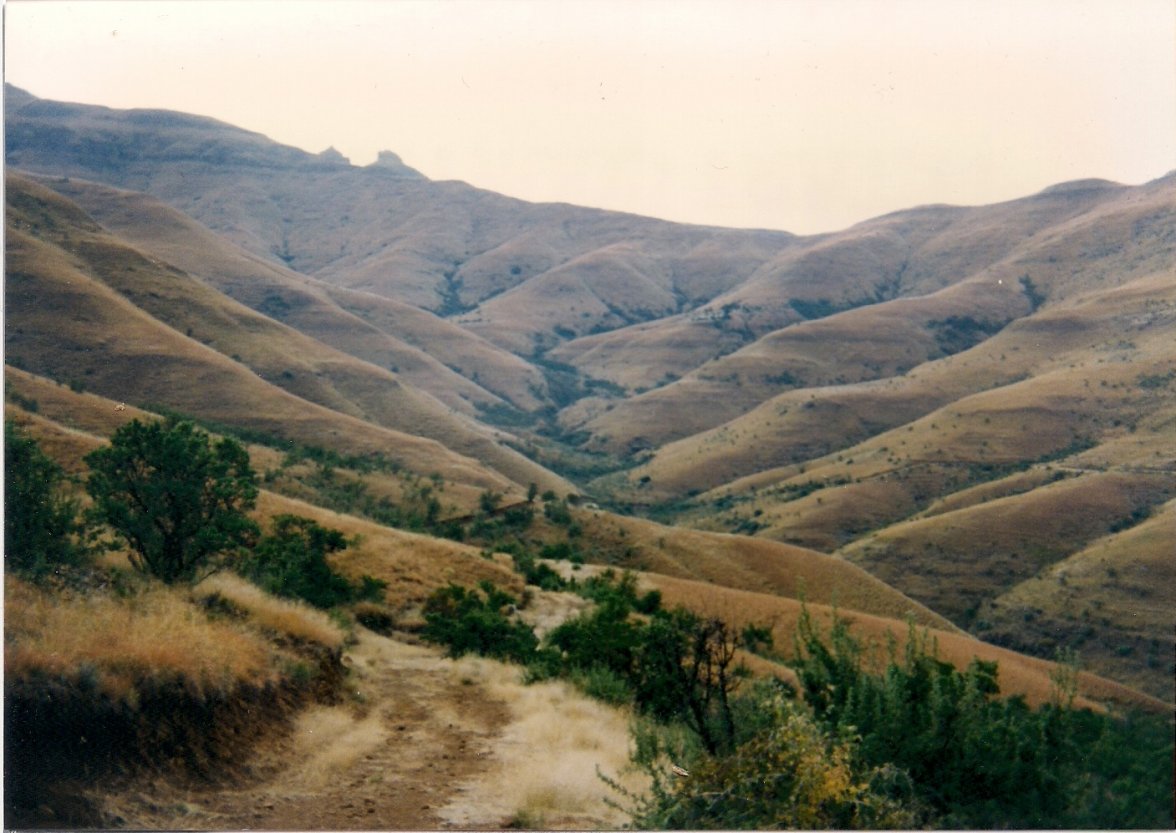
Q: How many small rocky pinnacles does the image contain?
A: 2